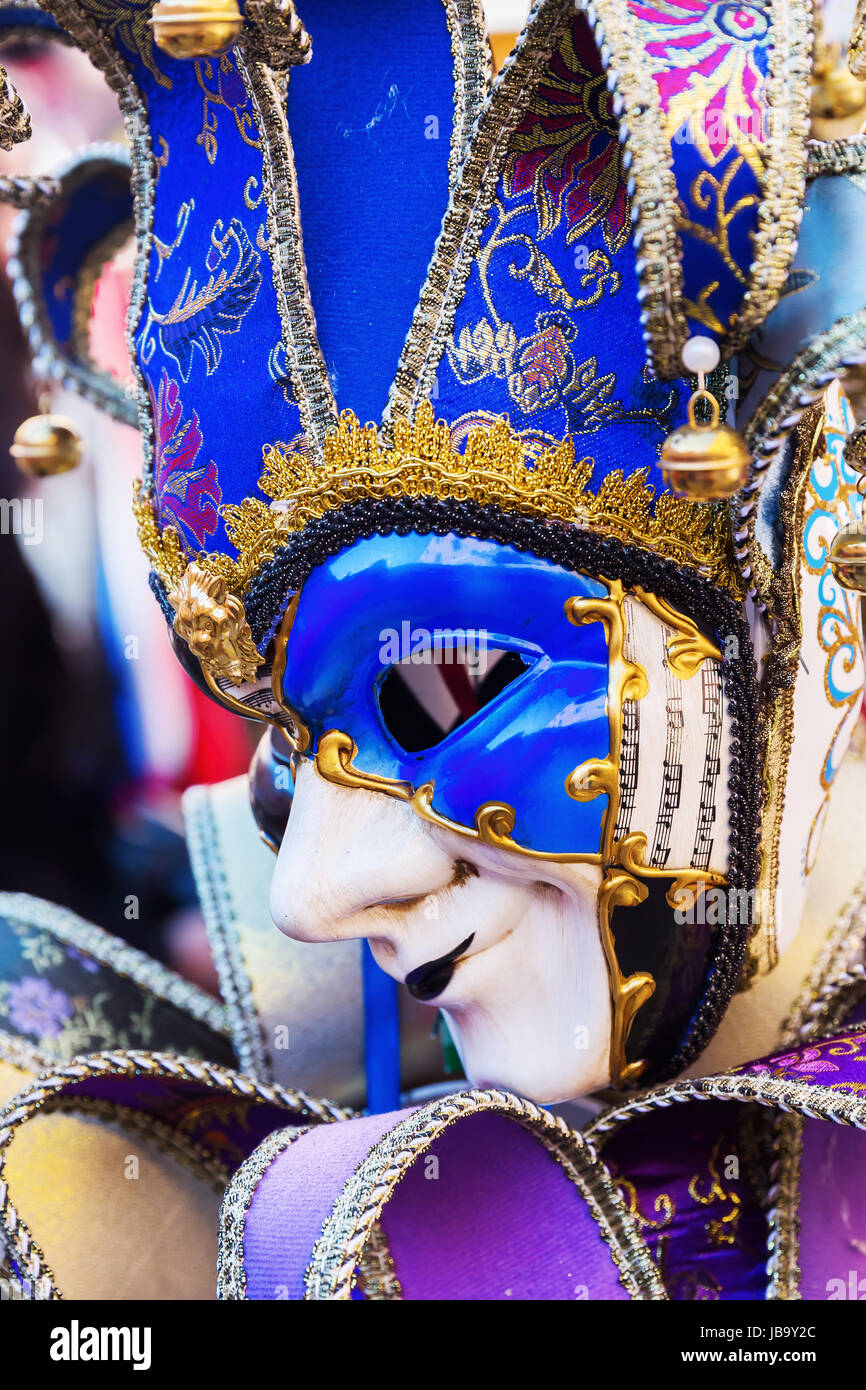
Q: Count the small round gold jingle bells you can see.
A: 5